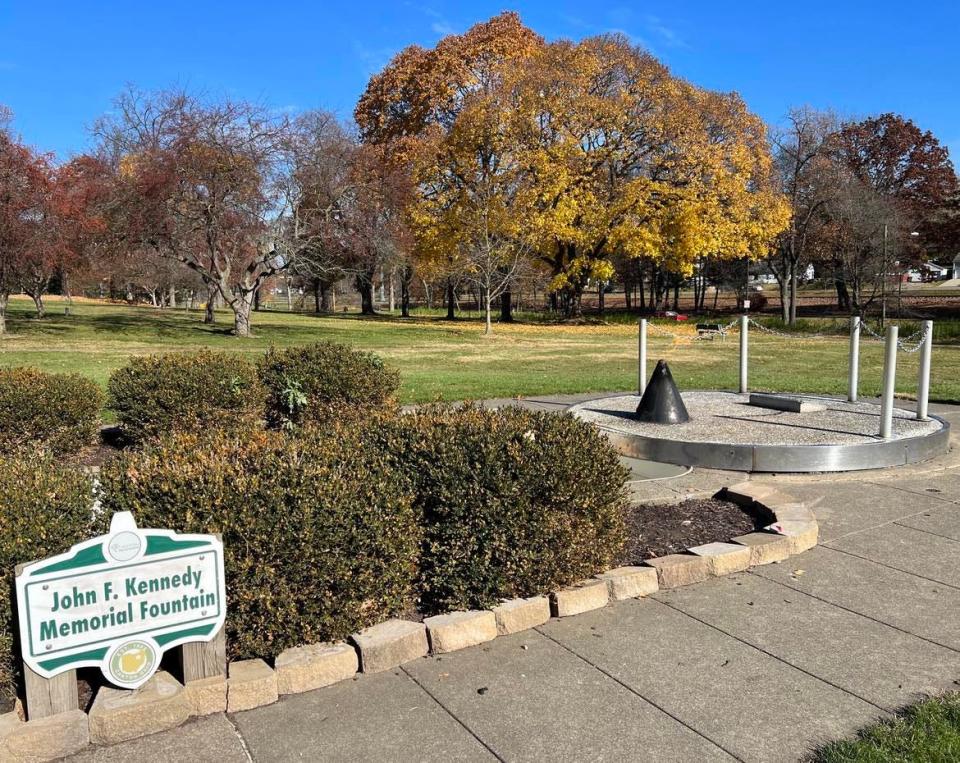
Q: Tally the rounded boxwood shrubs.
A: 6